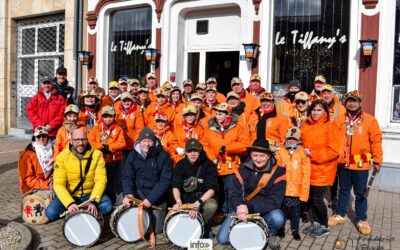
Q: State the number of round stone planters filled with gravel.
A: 1